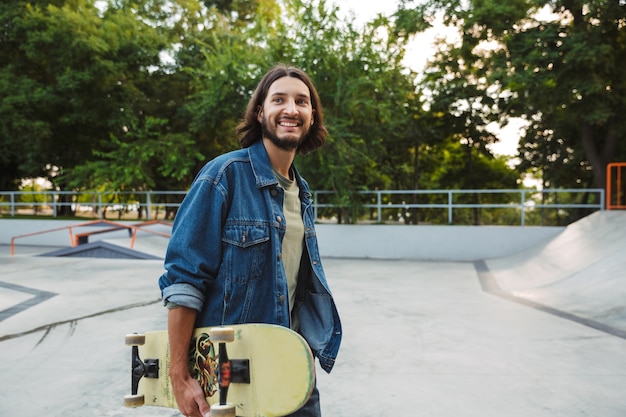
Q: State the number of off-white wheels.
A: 4